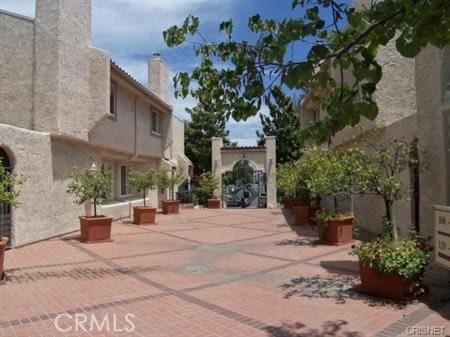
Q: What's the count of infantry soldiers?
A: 0